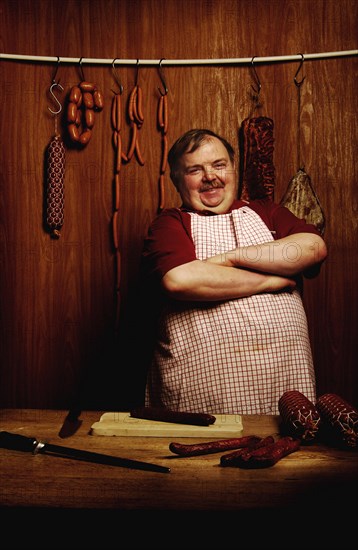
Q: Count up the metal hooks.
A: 8